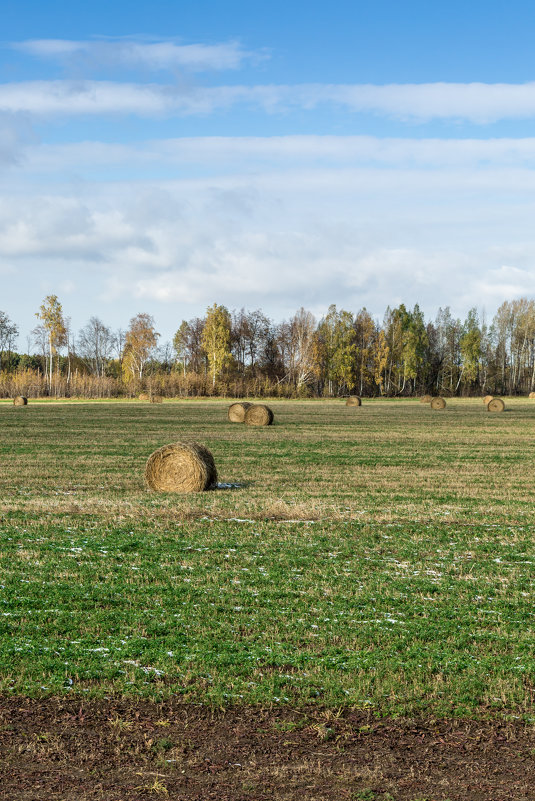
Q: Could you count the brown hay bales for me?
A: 12